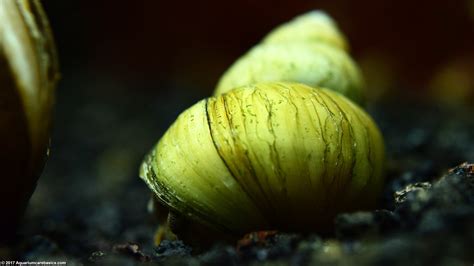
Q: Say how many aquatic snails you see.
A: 2